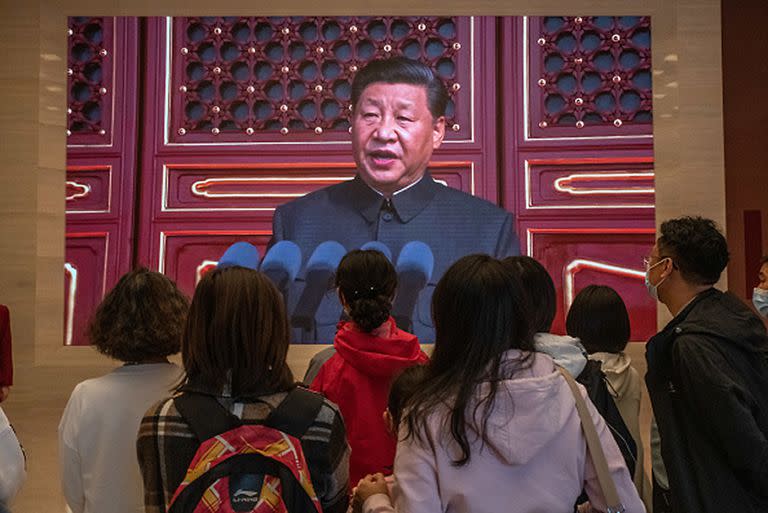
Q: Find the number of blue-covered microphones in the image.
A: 5